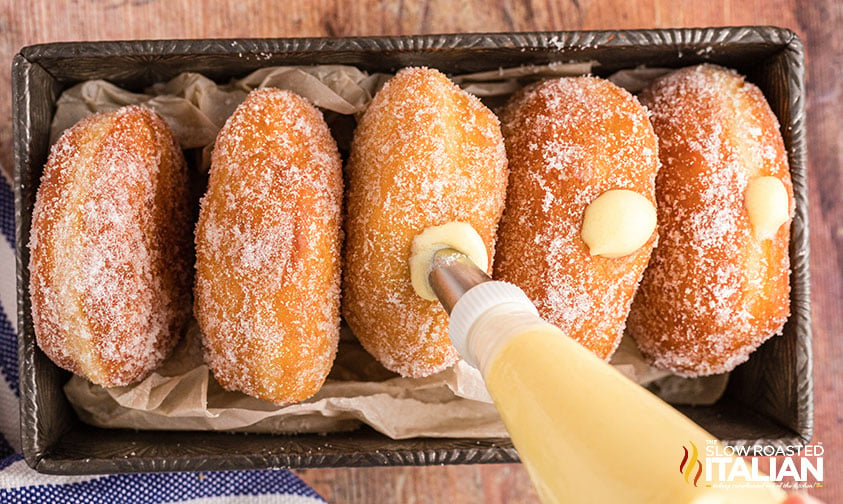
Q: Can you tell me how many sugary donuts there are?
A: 5